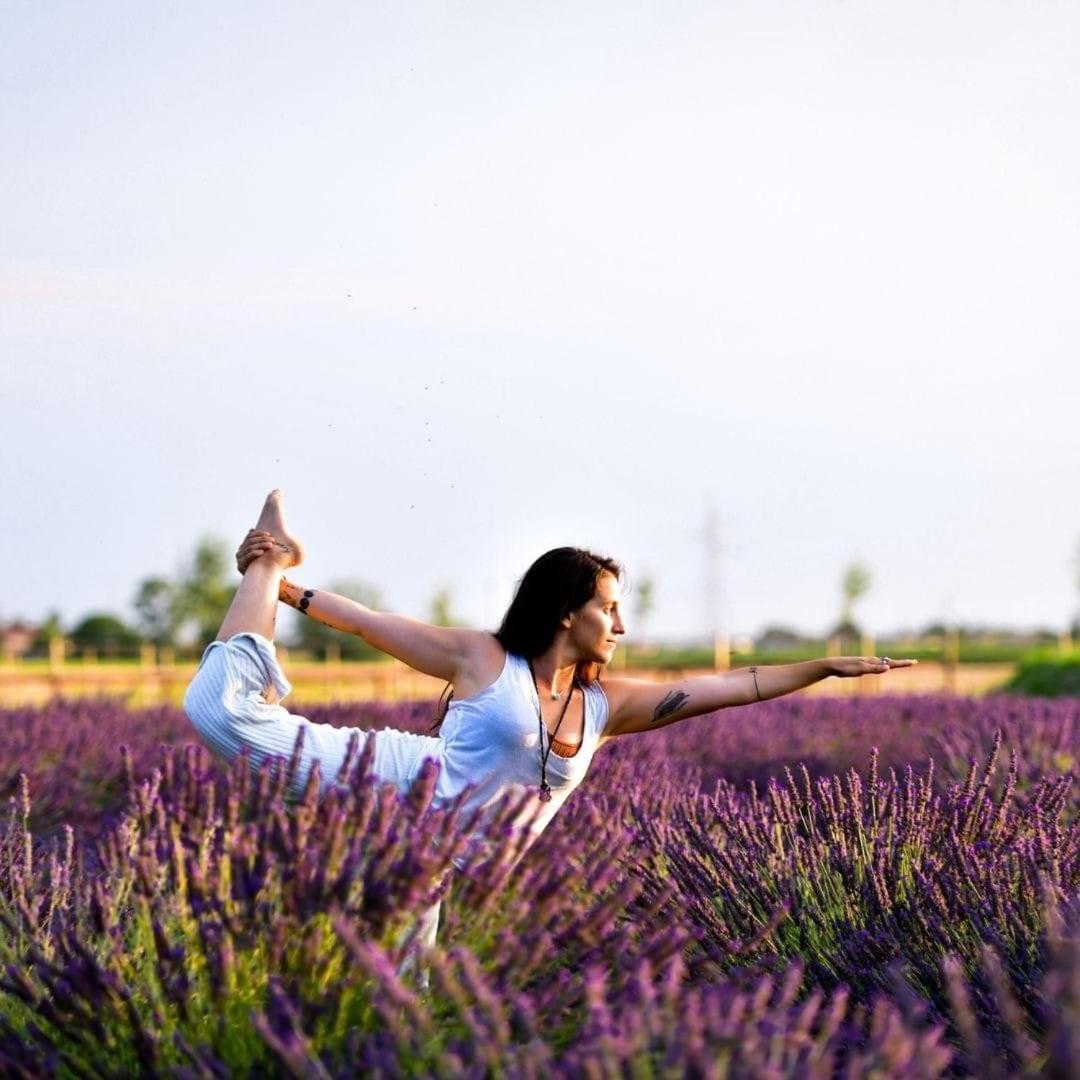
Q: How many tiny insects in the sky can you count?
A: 15